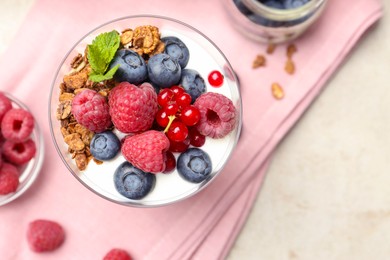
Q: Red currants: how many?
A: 11